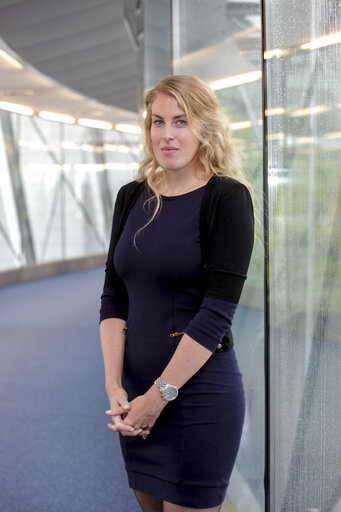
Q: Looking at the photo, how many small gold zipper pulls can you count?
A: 2